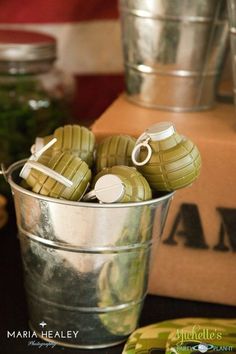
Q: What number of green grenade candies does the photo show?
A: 5